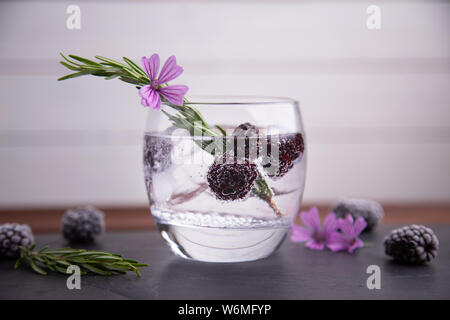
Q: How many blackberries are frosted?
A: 4